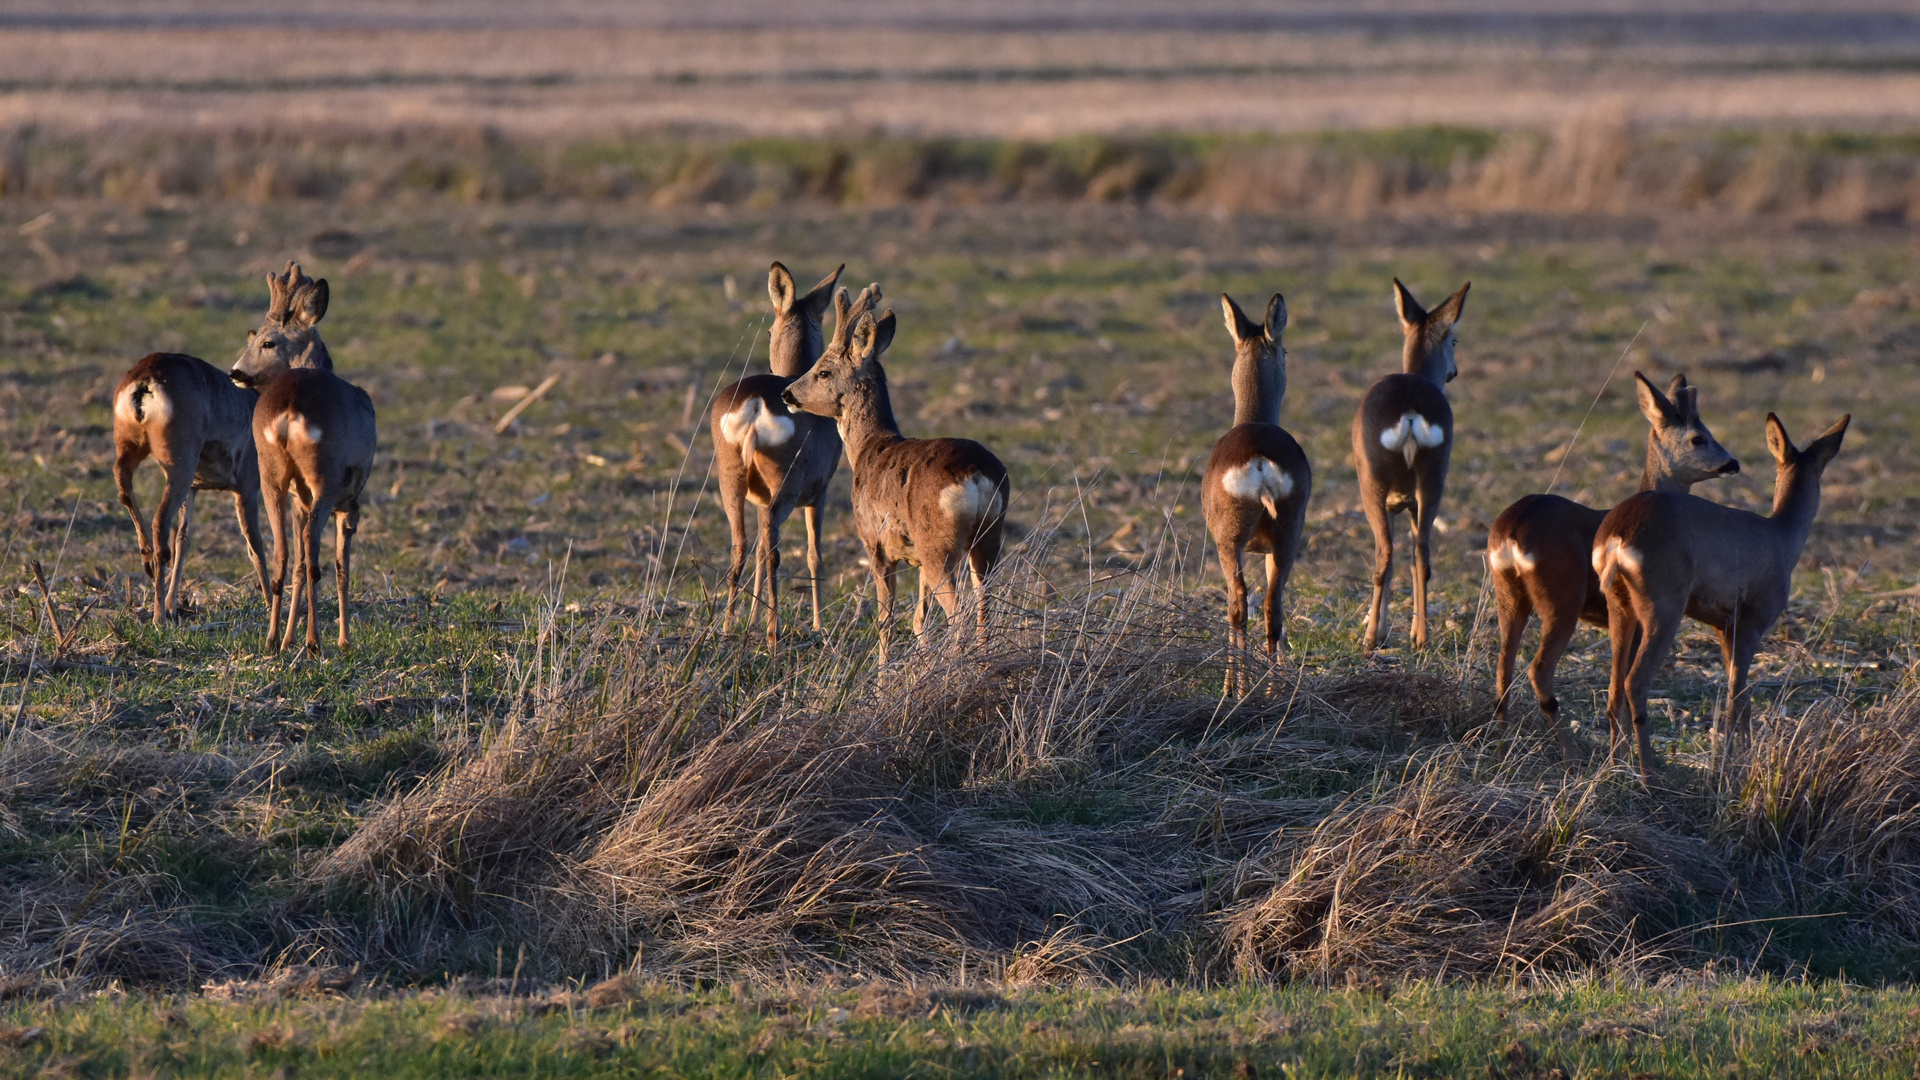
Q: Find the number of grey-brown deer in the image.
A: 8